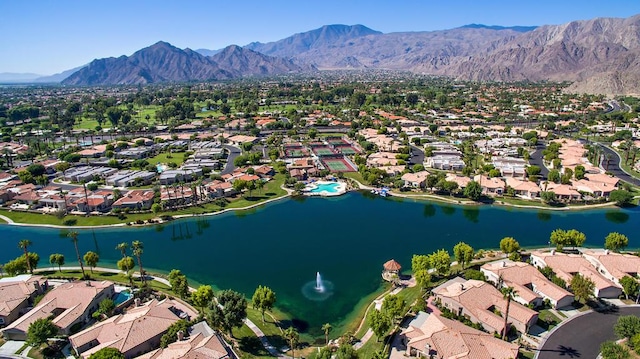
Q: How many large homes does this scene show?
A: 9